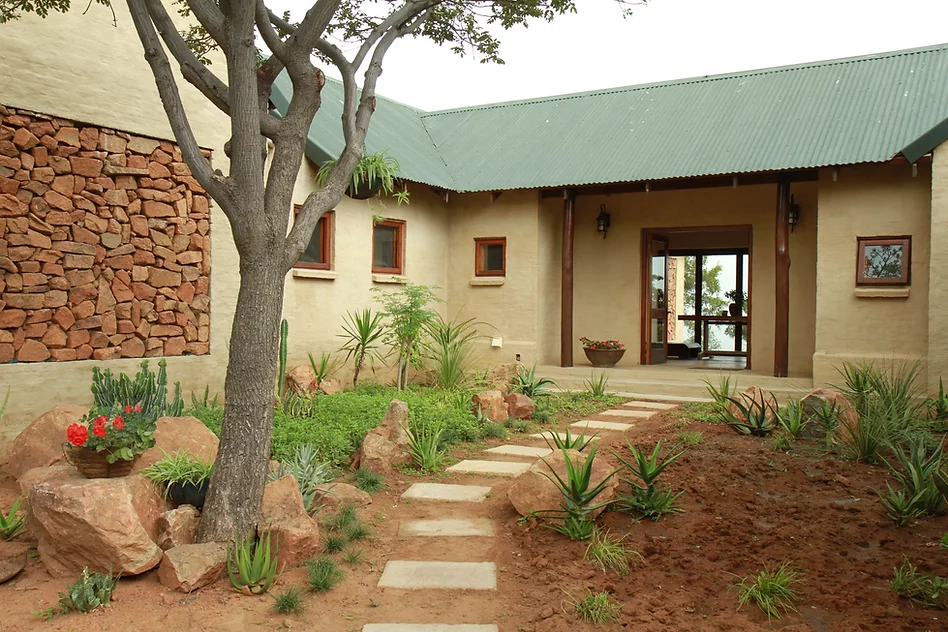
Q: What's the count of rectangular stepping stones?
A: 10